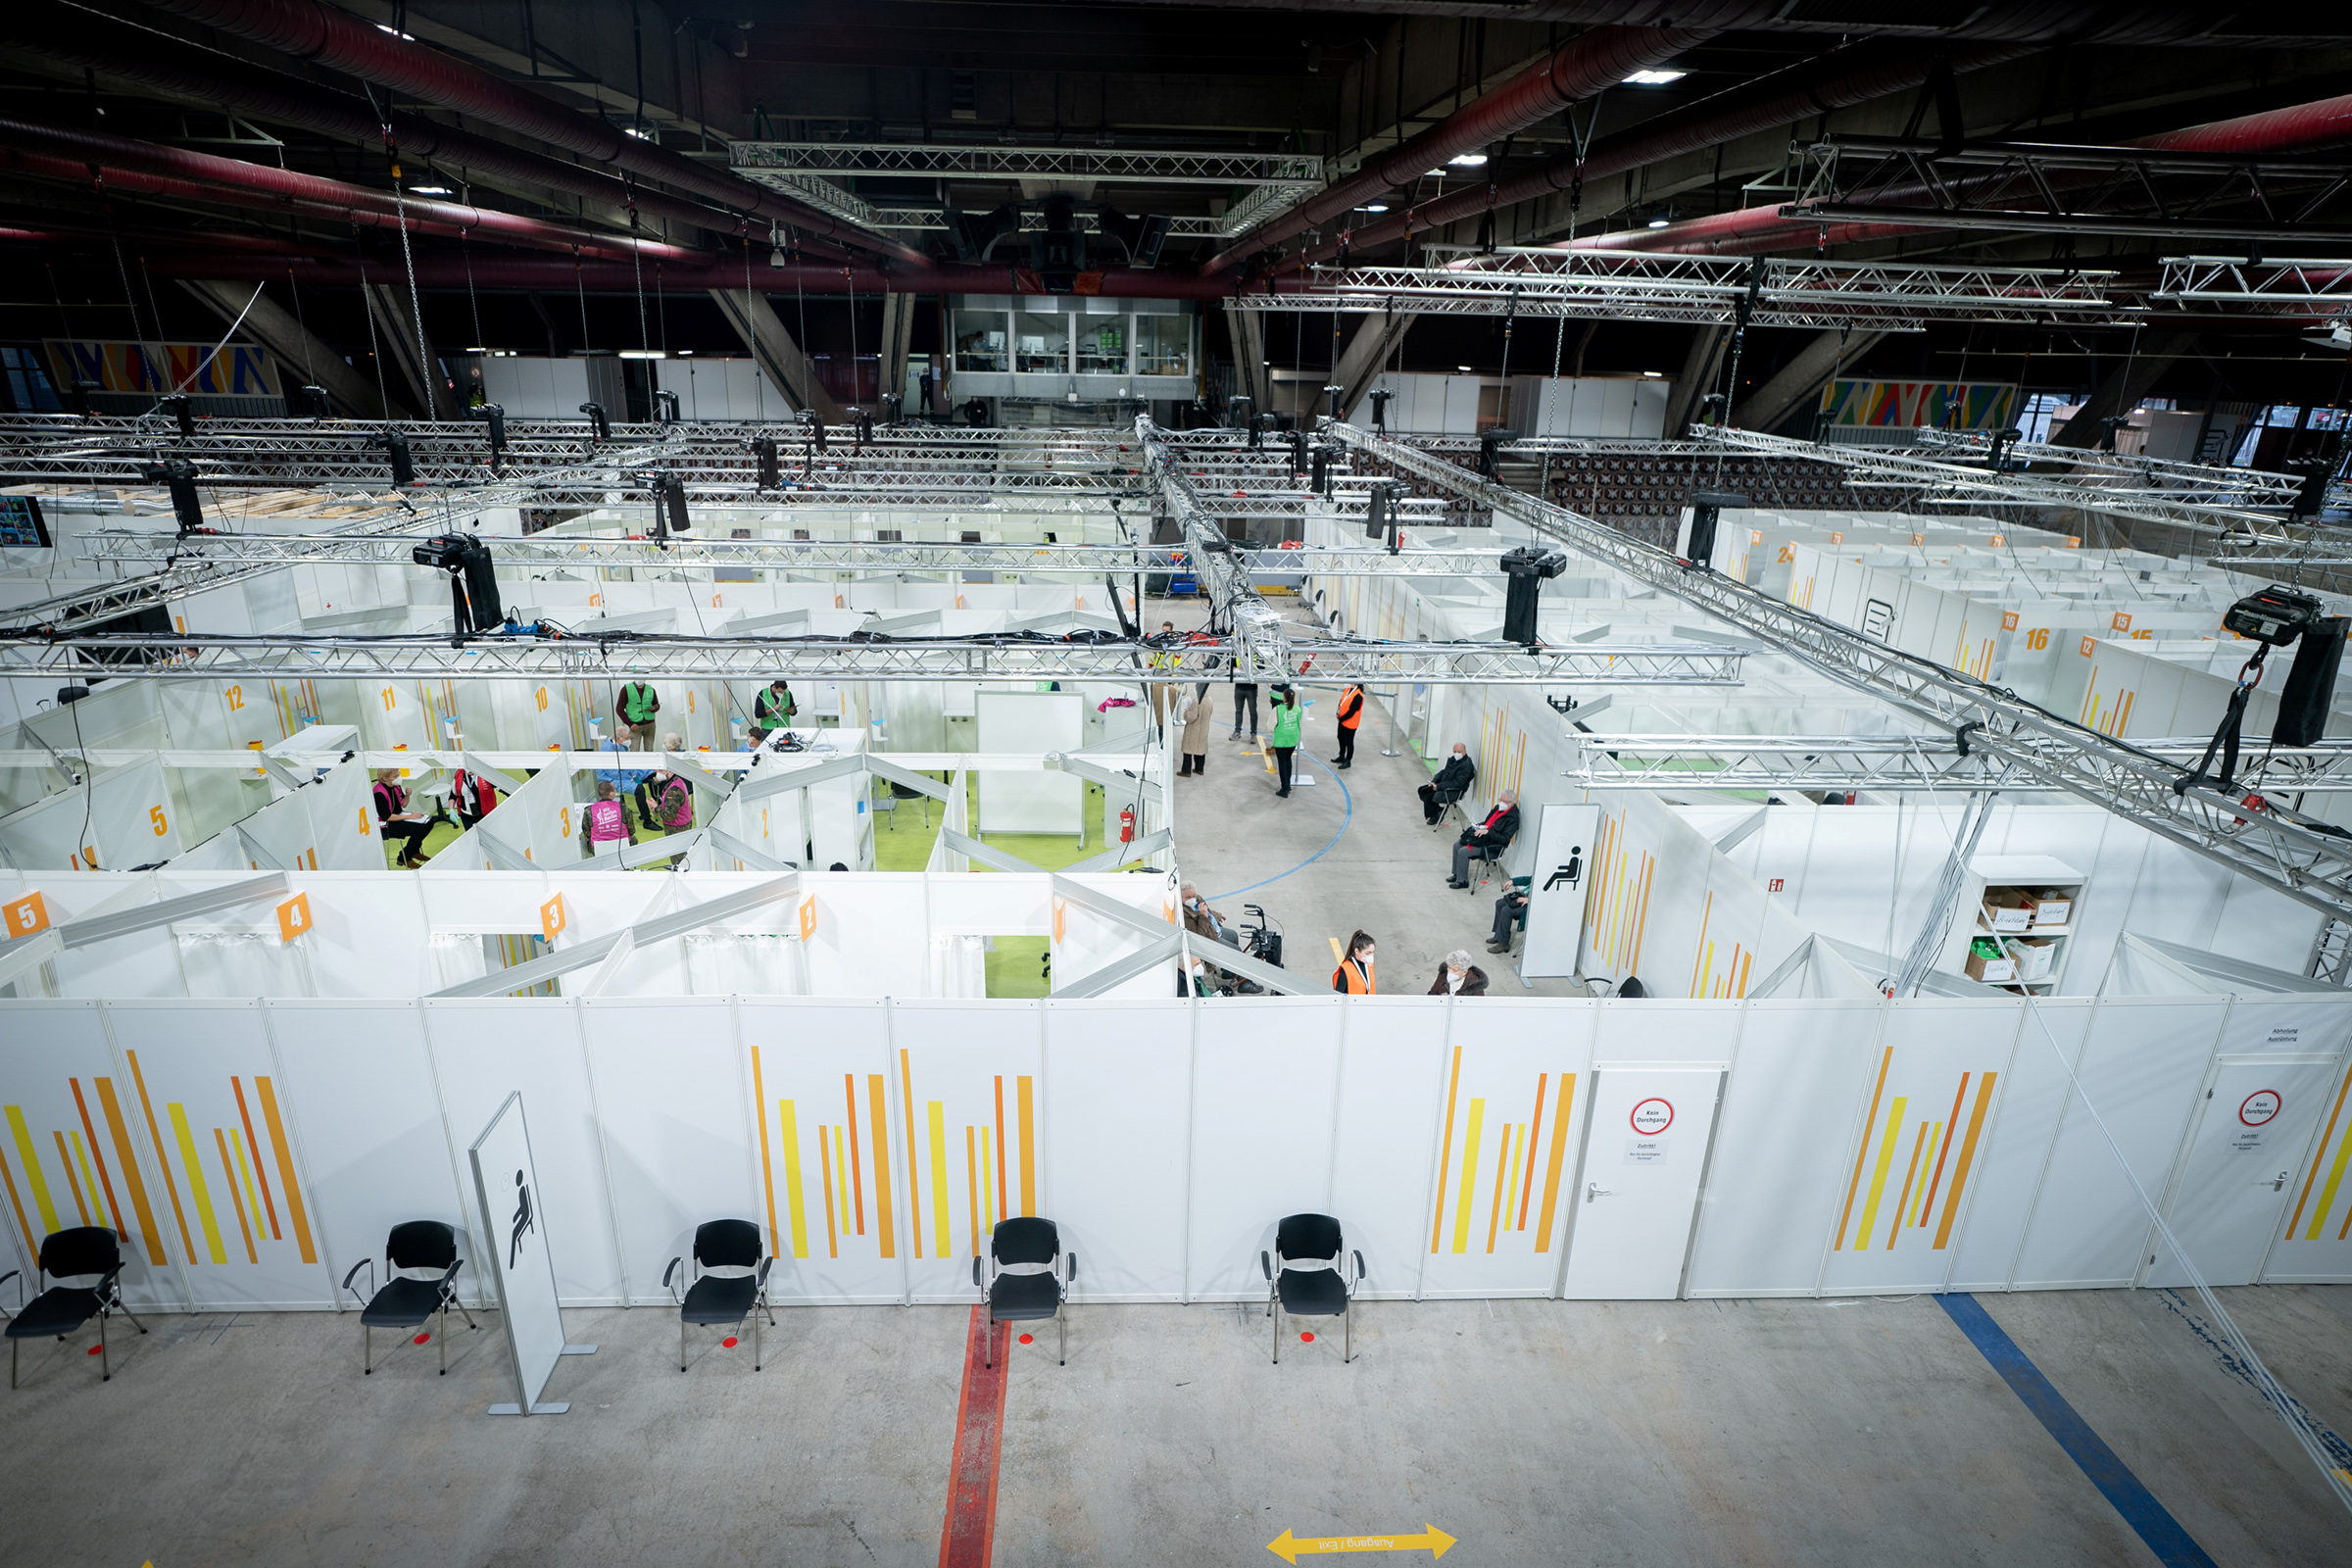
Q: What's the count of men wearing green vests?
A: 2